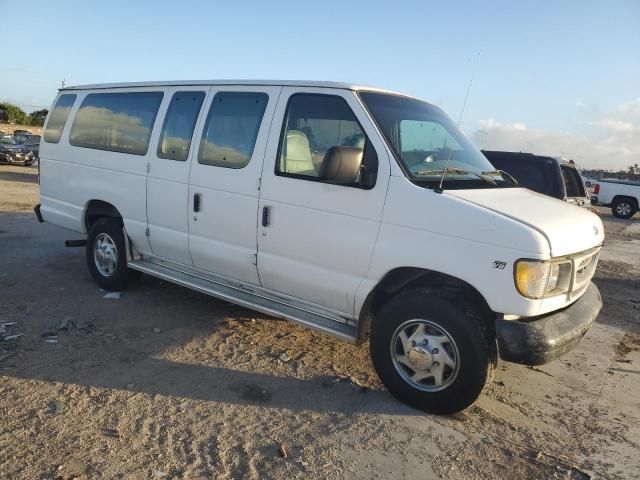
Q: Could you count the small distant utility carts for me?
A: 0